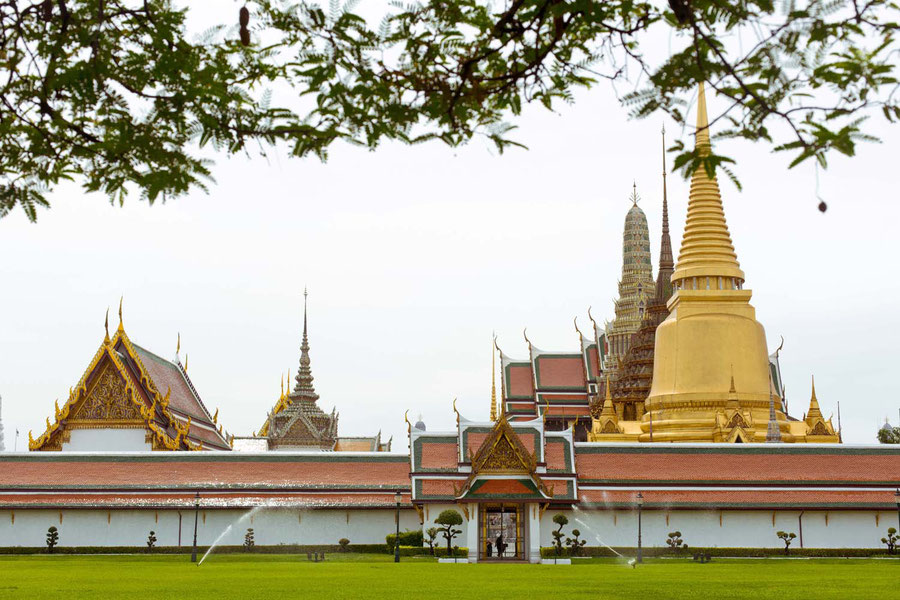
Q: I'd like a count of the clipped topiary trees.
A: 11